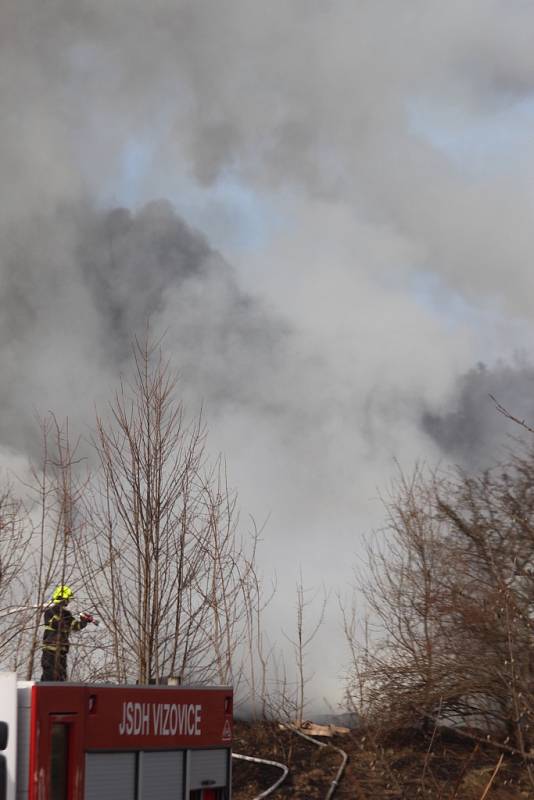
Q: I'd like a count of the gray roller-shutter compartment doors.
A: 3